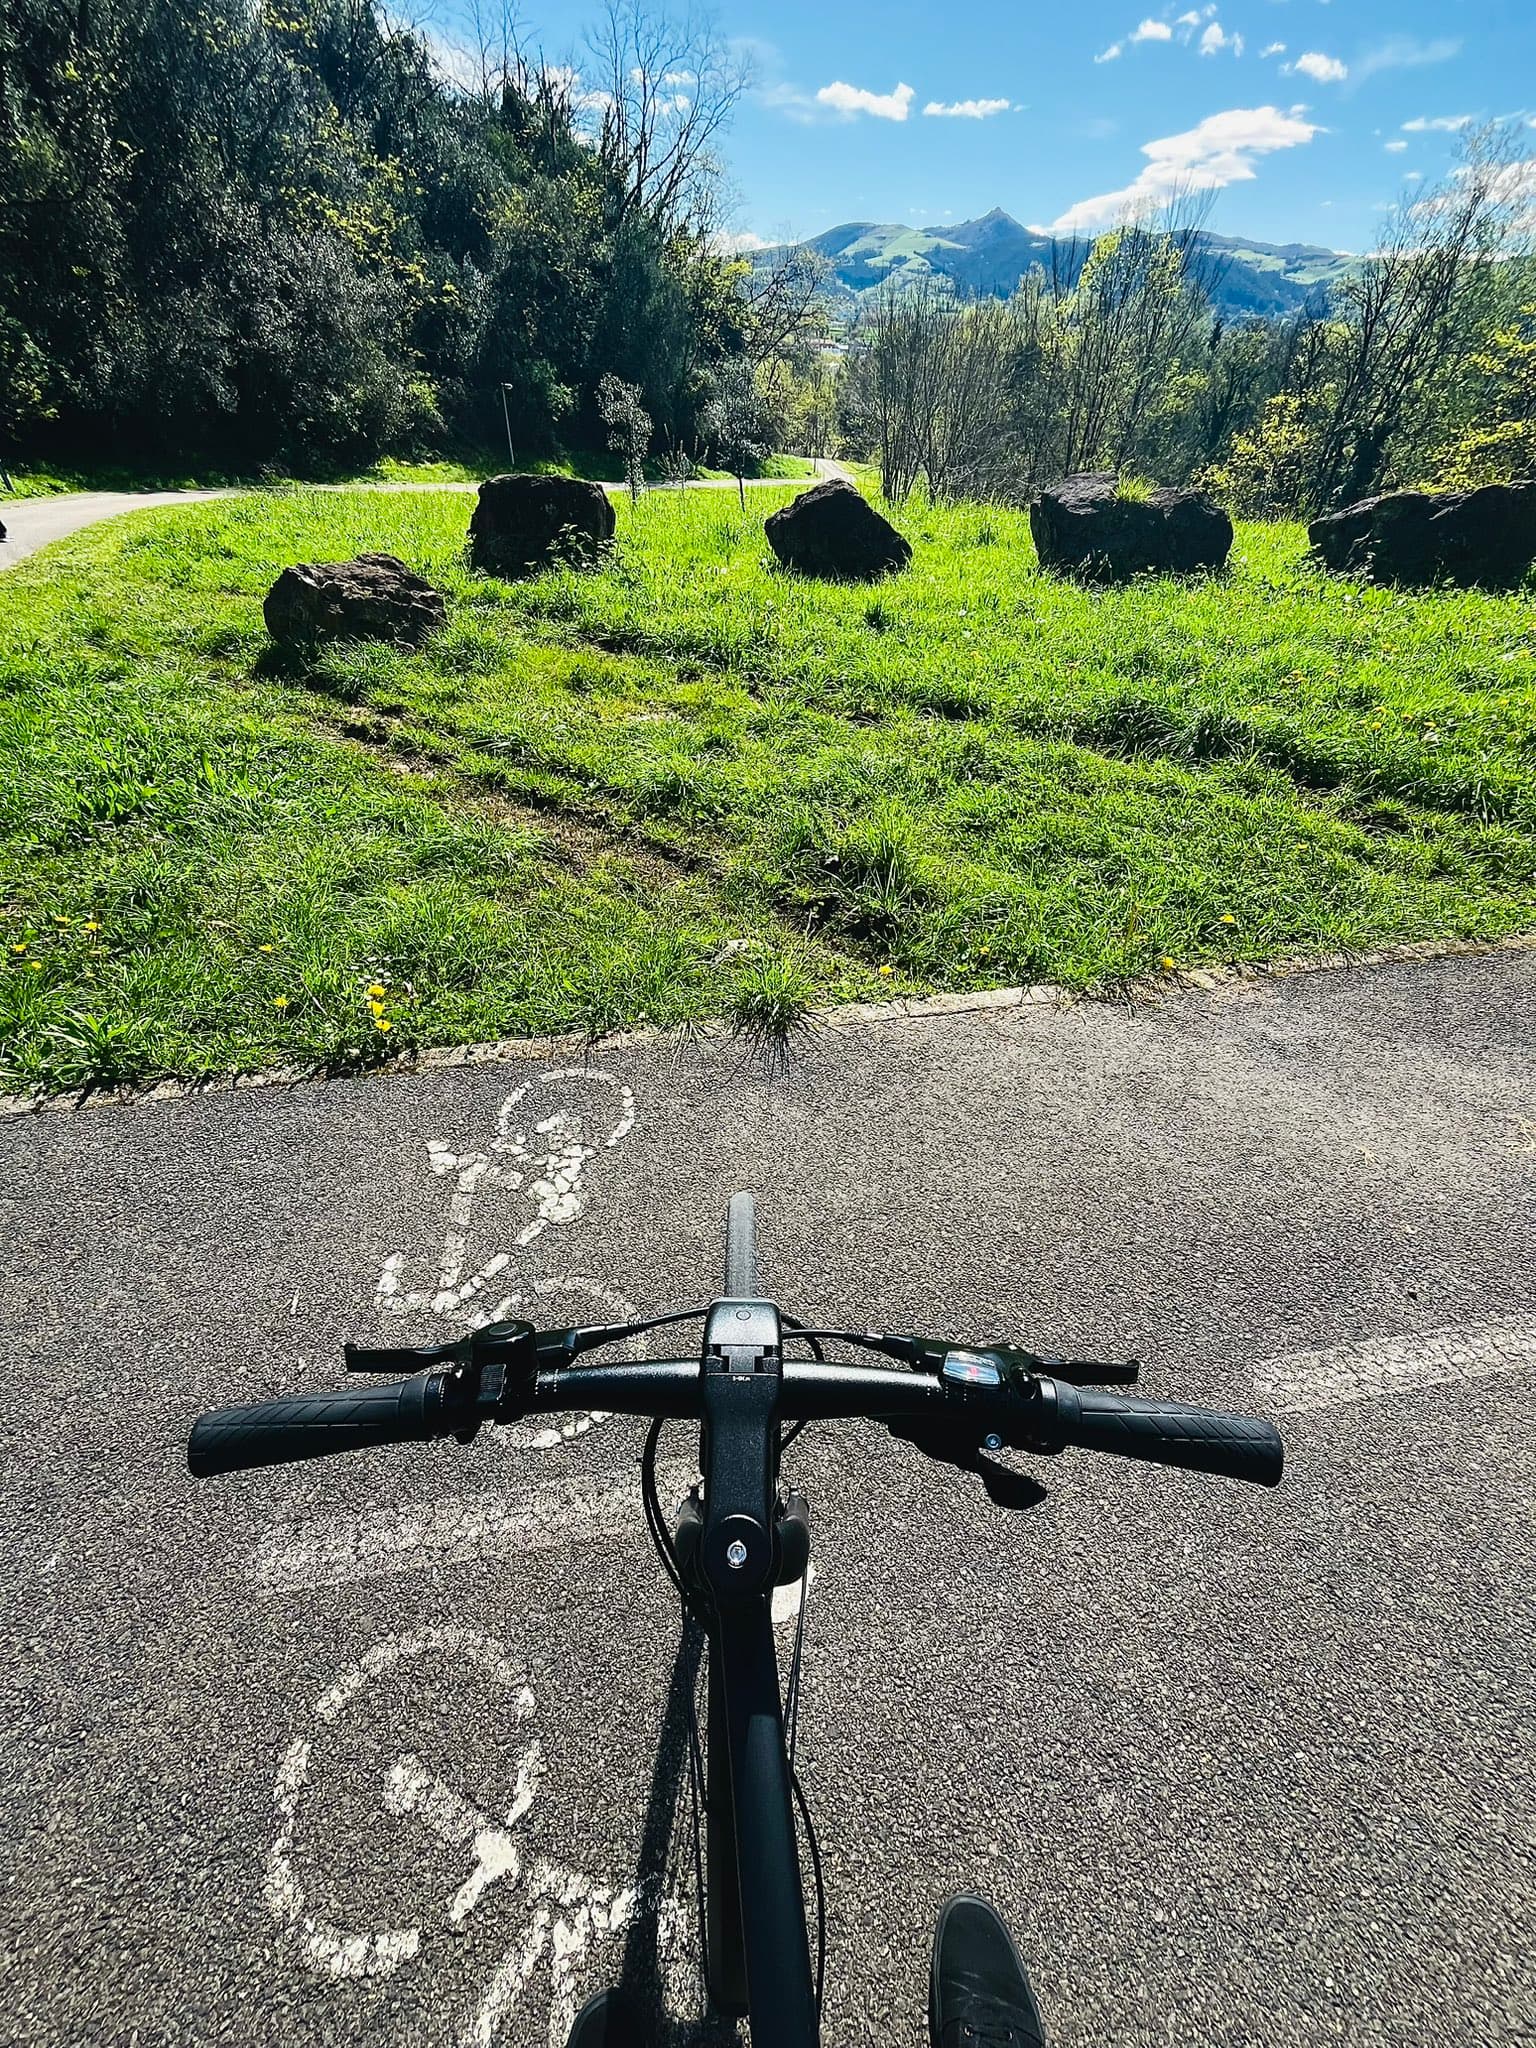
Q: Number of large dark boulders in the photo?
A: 5